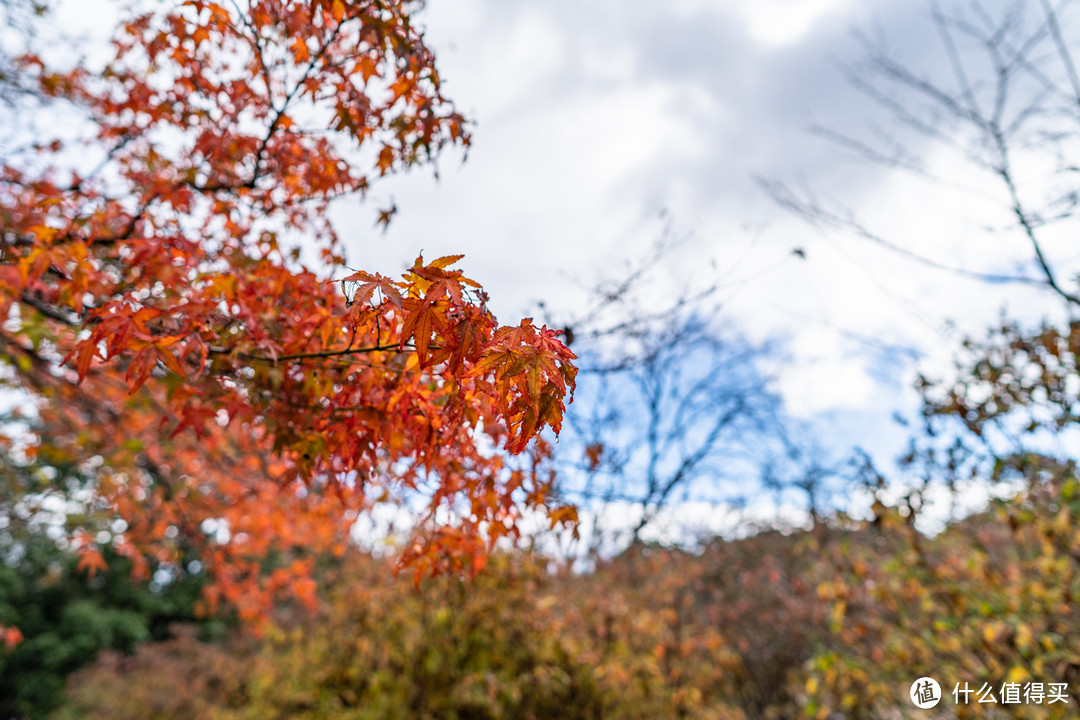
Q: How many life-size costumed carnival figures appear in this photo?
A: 0